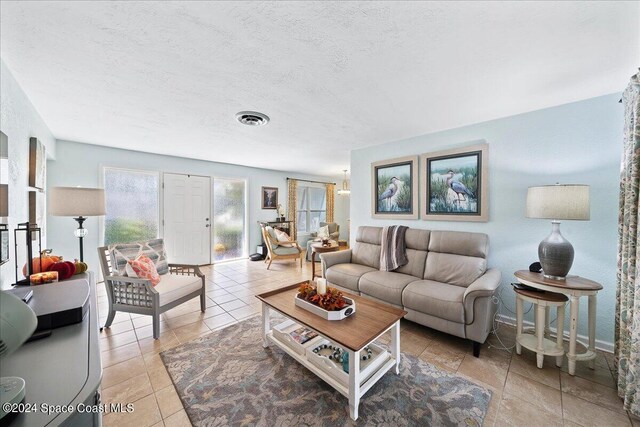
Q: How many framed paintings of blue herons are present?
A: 2